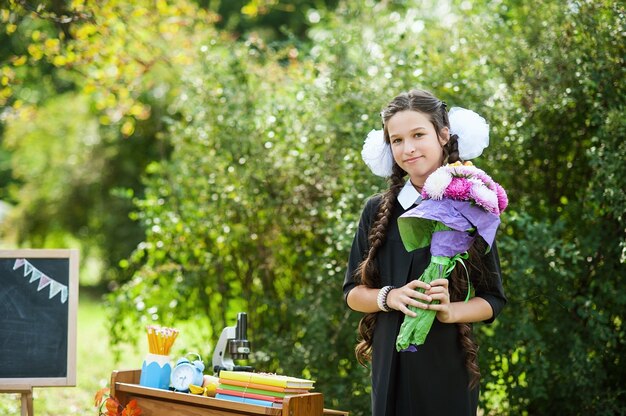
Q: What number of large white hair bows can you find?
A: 2